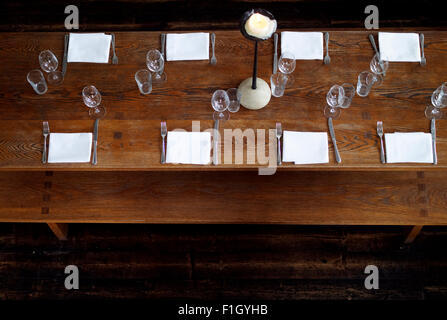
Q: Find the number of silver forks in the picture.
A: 8